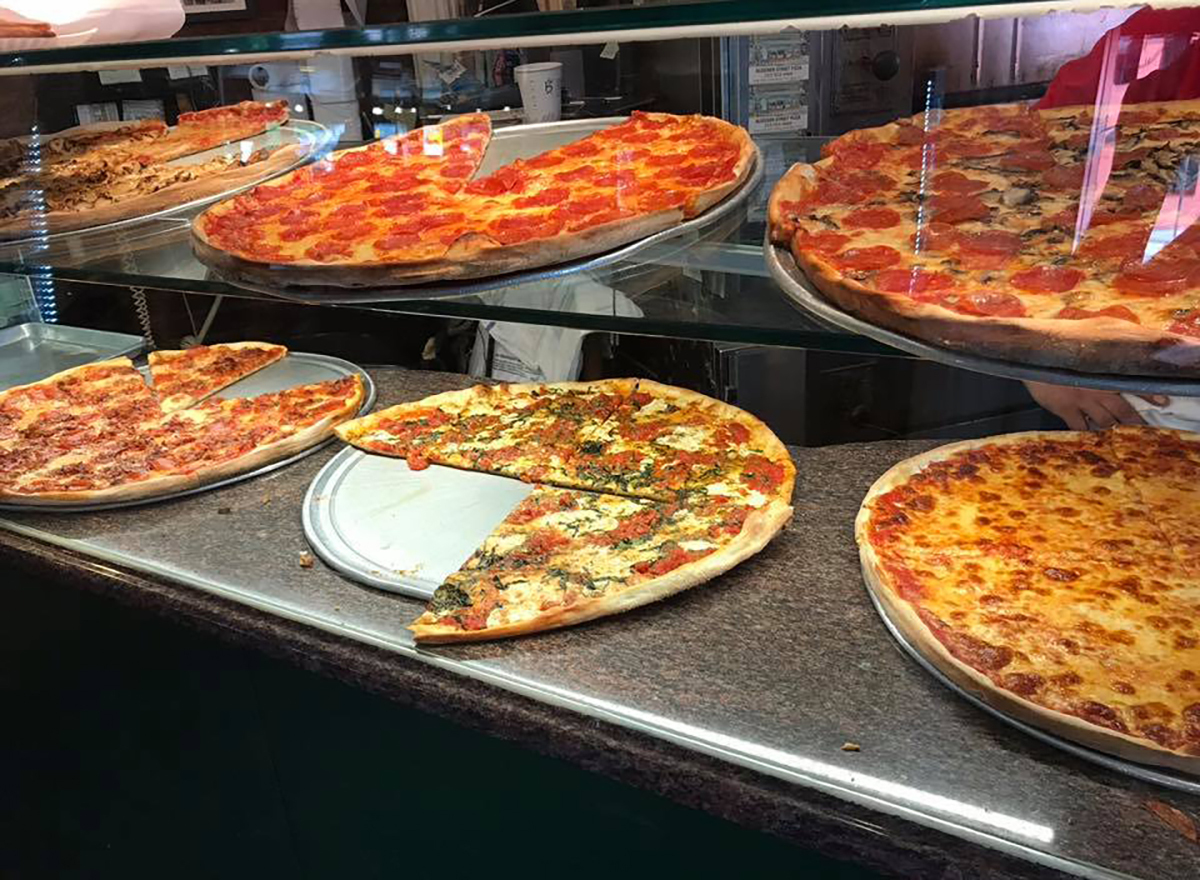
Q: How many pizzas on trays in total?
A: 6